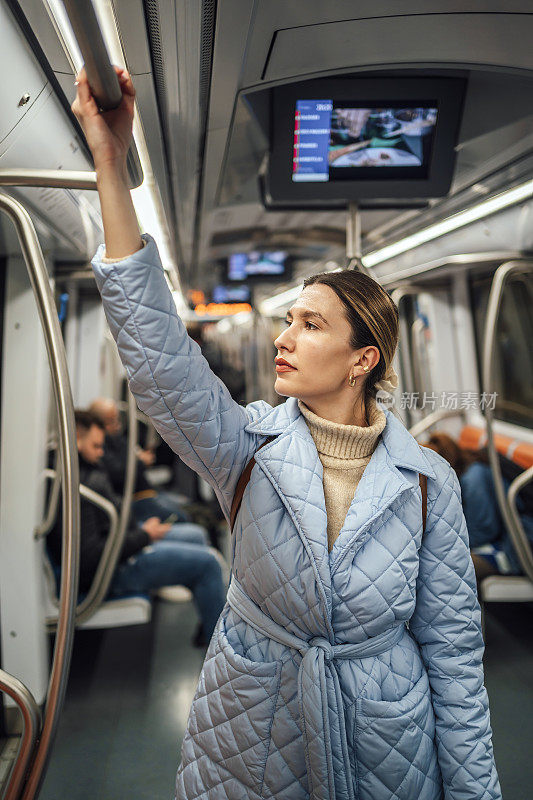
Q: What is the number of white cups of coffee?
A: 0